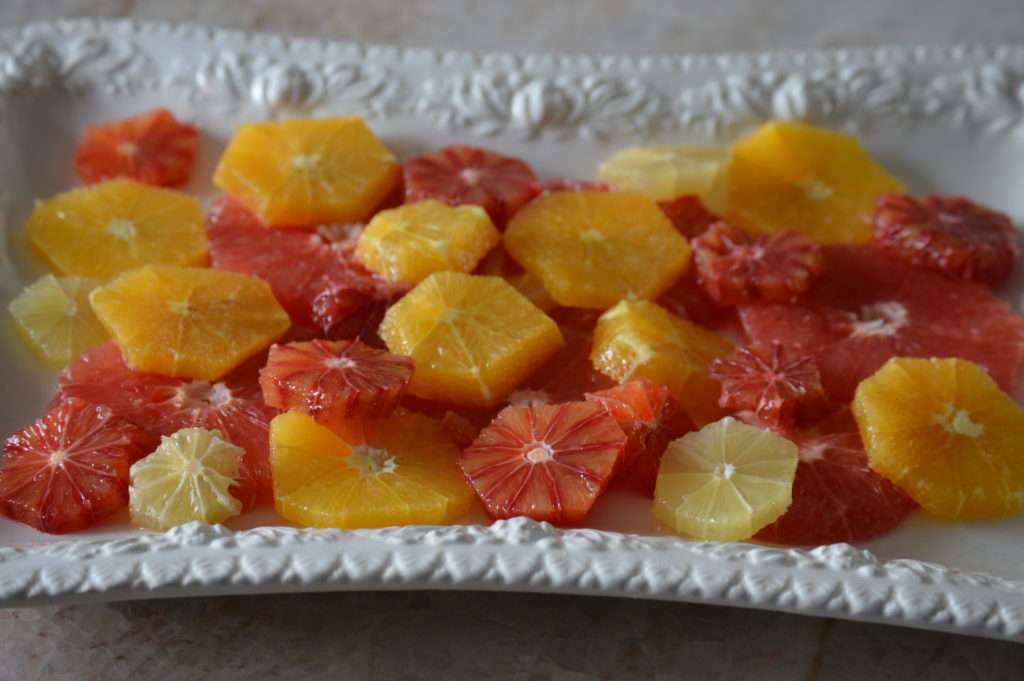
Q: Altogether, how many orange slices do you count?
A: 10